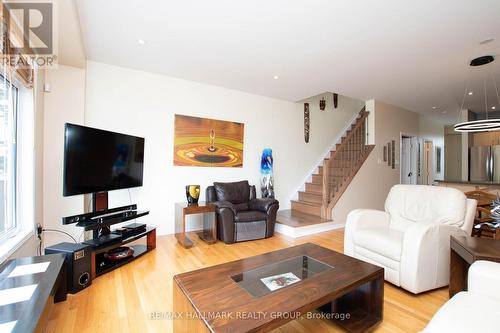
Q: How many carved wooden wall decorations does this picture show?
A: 3